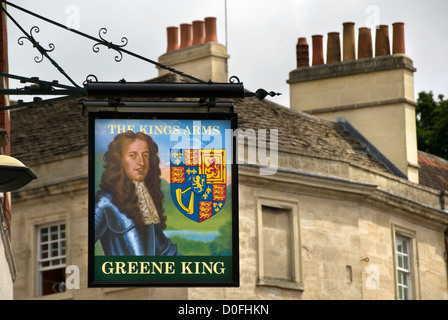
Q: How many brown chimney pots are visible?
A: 11